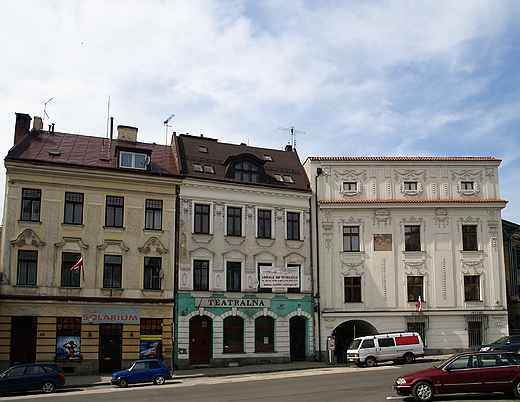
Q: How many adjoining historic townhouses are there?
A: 3